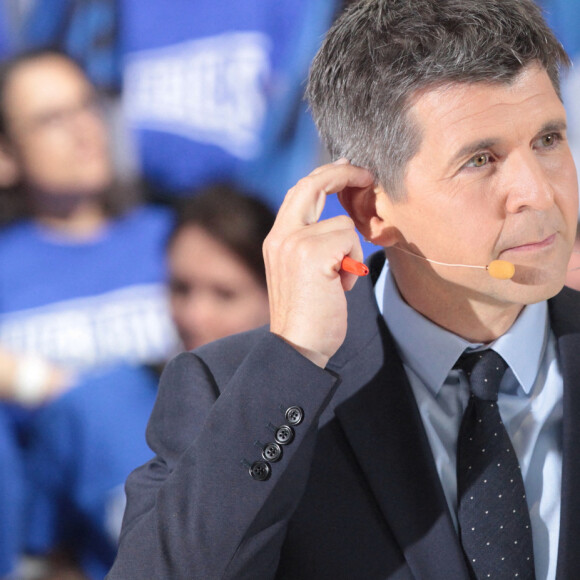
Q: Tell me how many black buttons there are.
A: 4